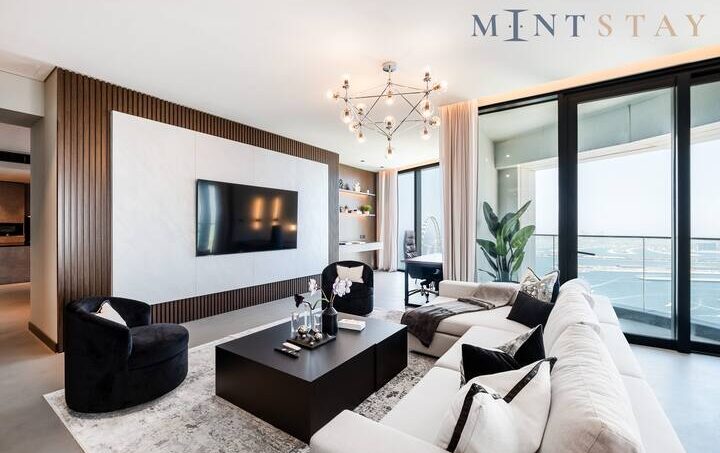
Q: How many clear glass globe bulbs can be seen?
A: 14